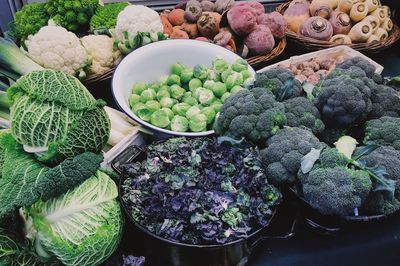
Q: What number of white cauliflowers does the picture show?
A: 3